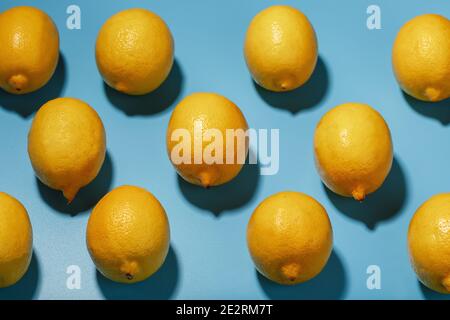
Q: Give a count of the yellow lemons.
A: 11